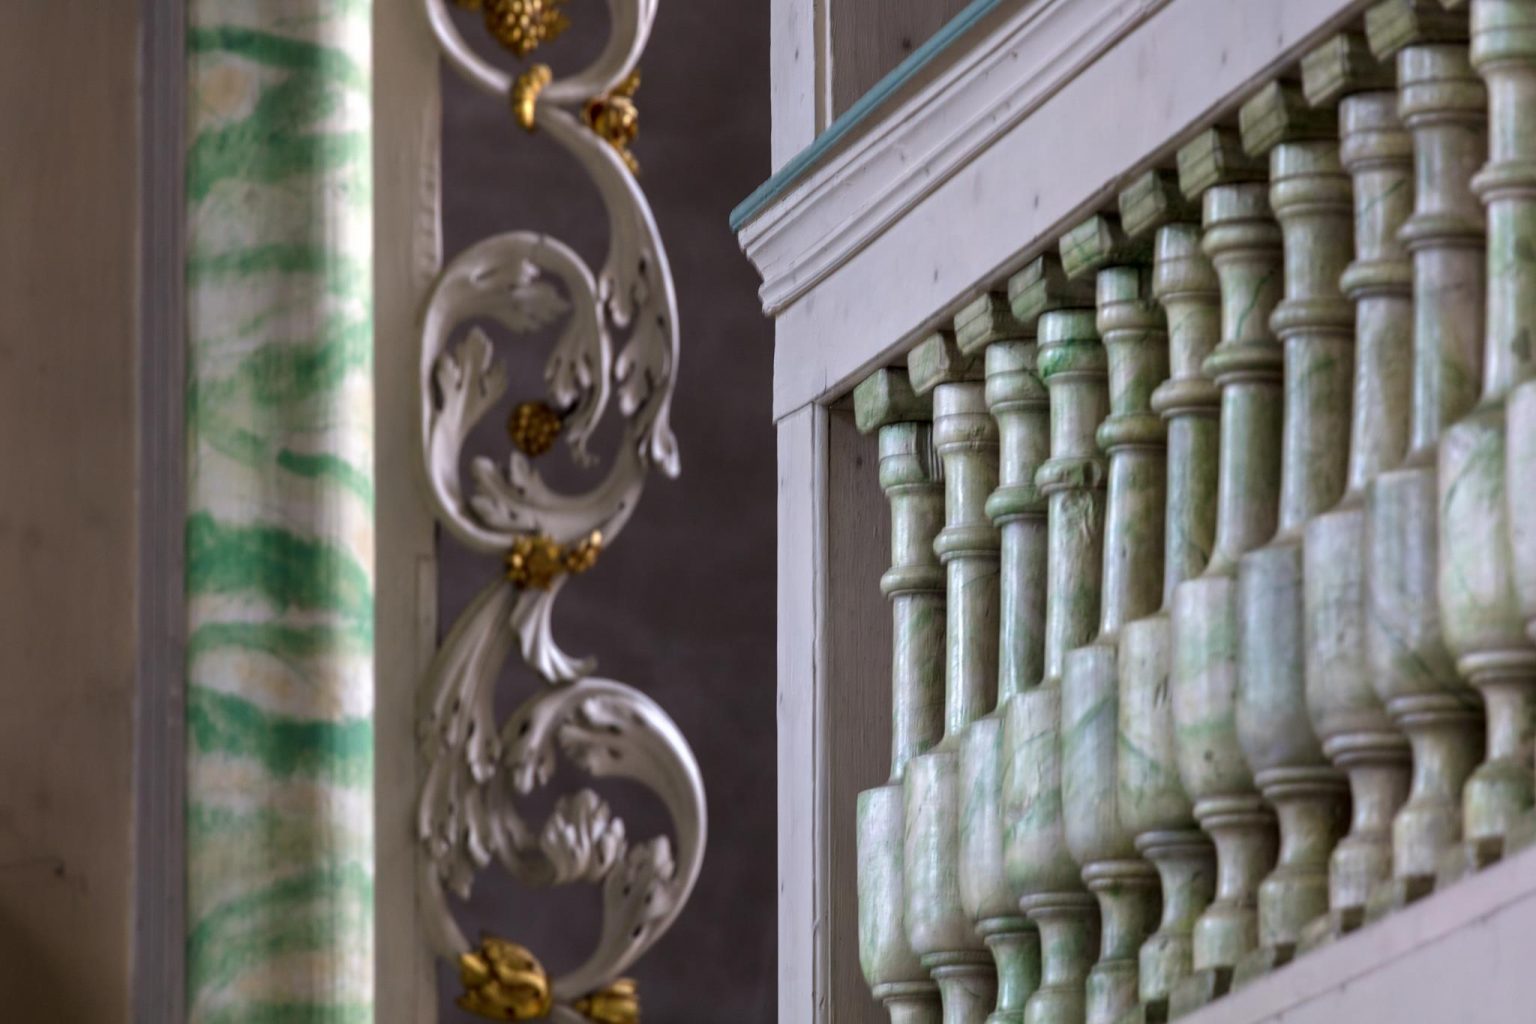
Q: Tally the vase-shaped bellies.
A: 12